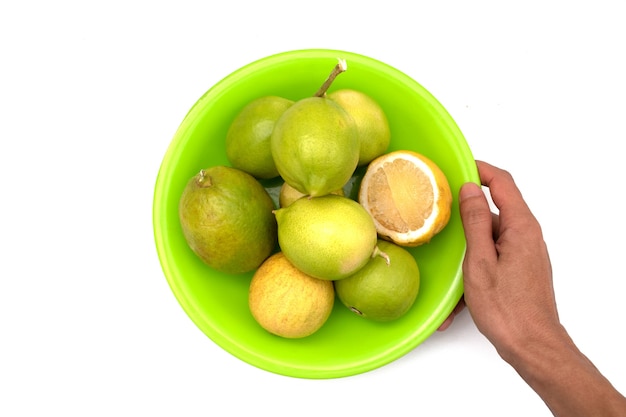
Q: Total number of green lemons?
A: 6